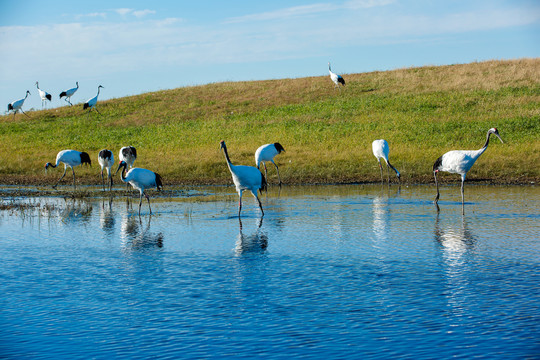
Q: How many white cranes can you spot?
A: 13